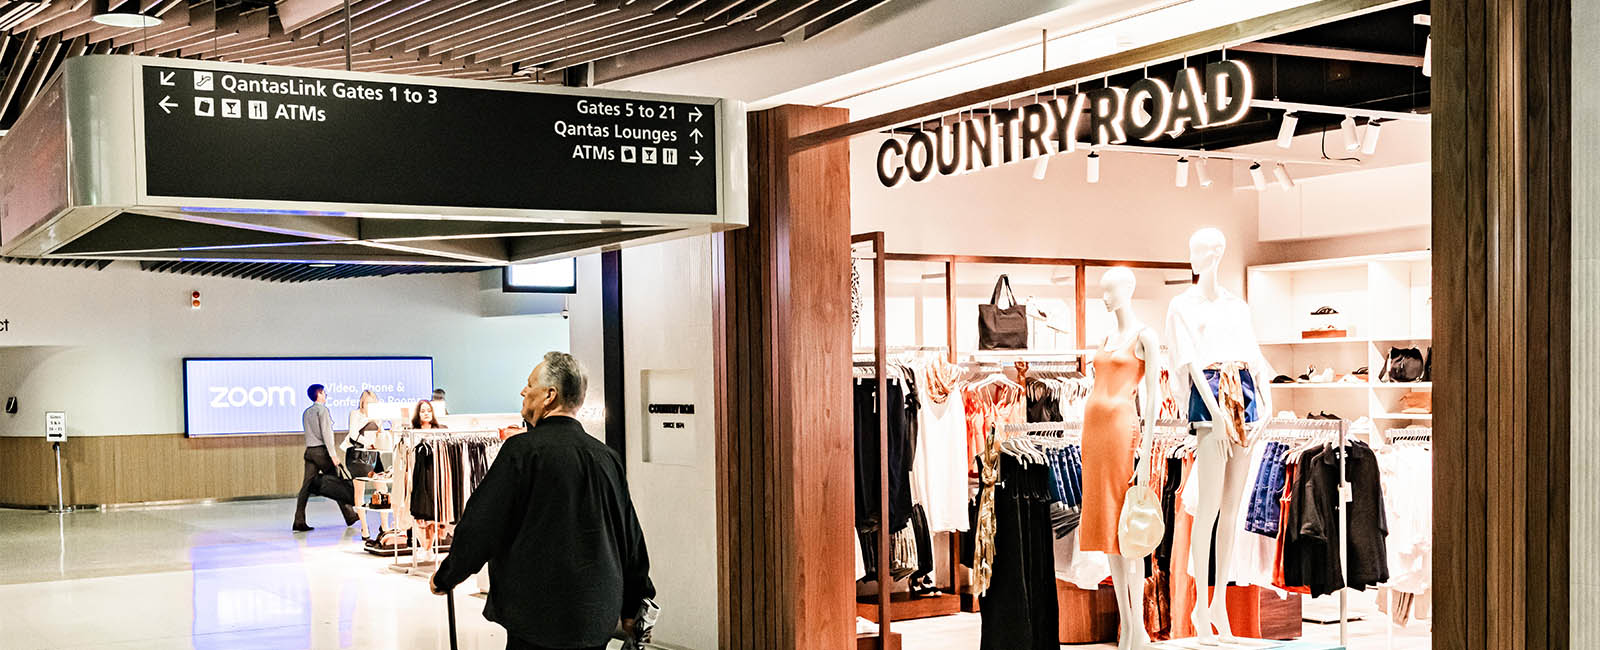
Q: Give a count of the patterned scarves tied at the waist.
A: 1